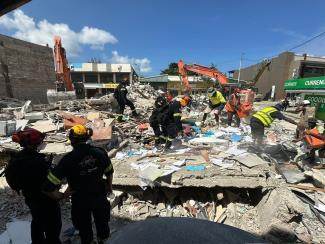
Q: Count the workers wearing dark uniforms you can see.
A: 5